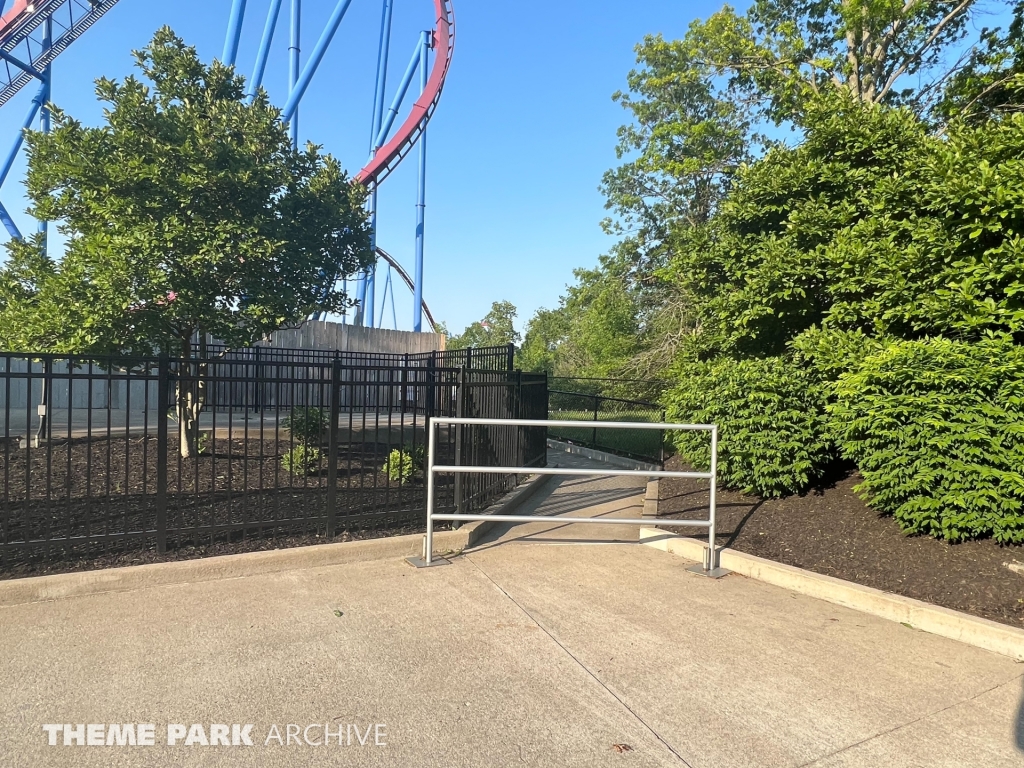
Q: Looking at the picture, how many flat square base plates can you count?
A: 2